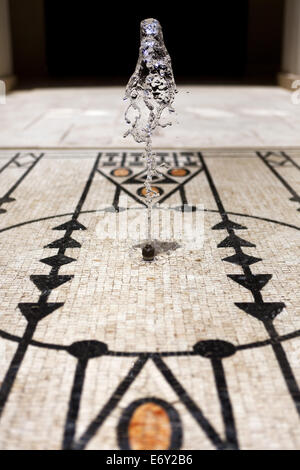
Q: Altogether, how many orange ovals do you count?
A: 4